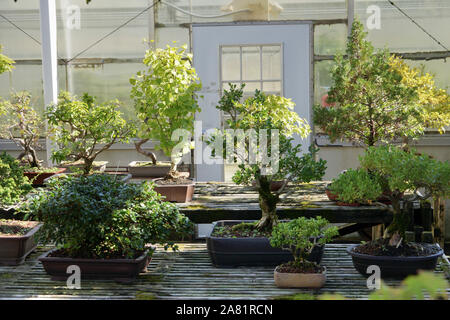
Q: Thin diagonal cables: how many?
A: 3